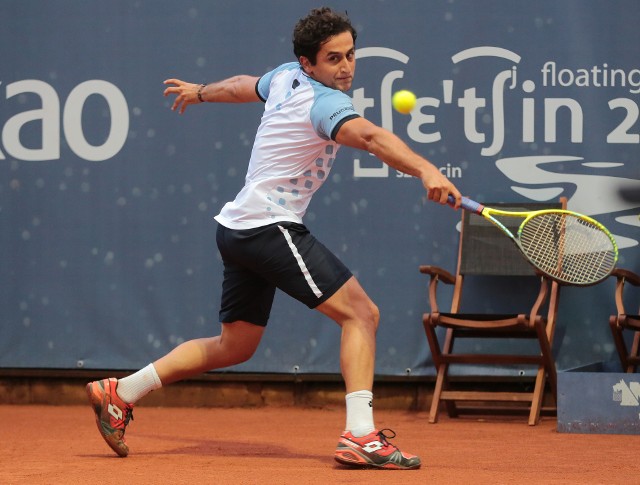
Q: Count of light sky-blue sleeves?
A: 2